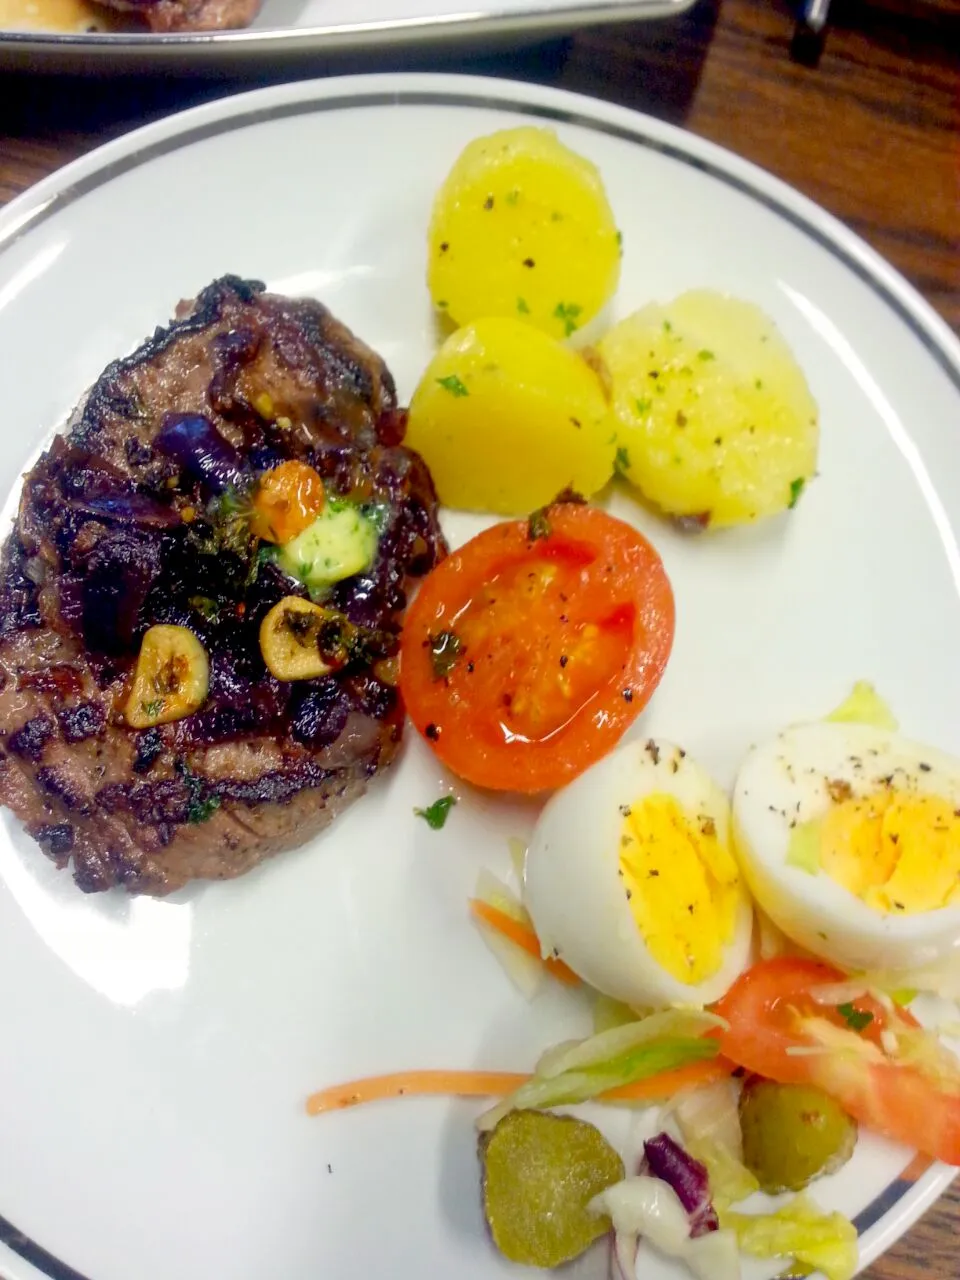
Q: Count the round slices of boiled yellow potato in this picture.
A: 3